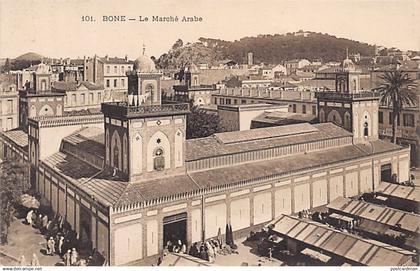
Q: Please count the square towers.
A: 4